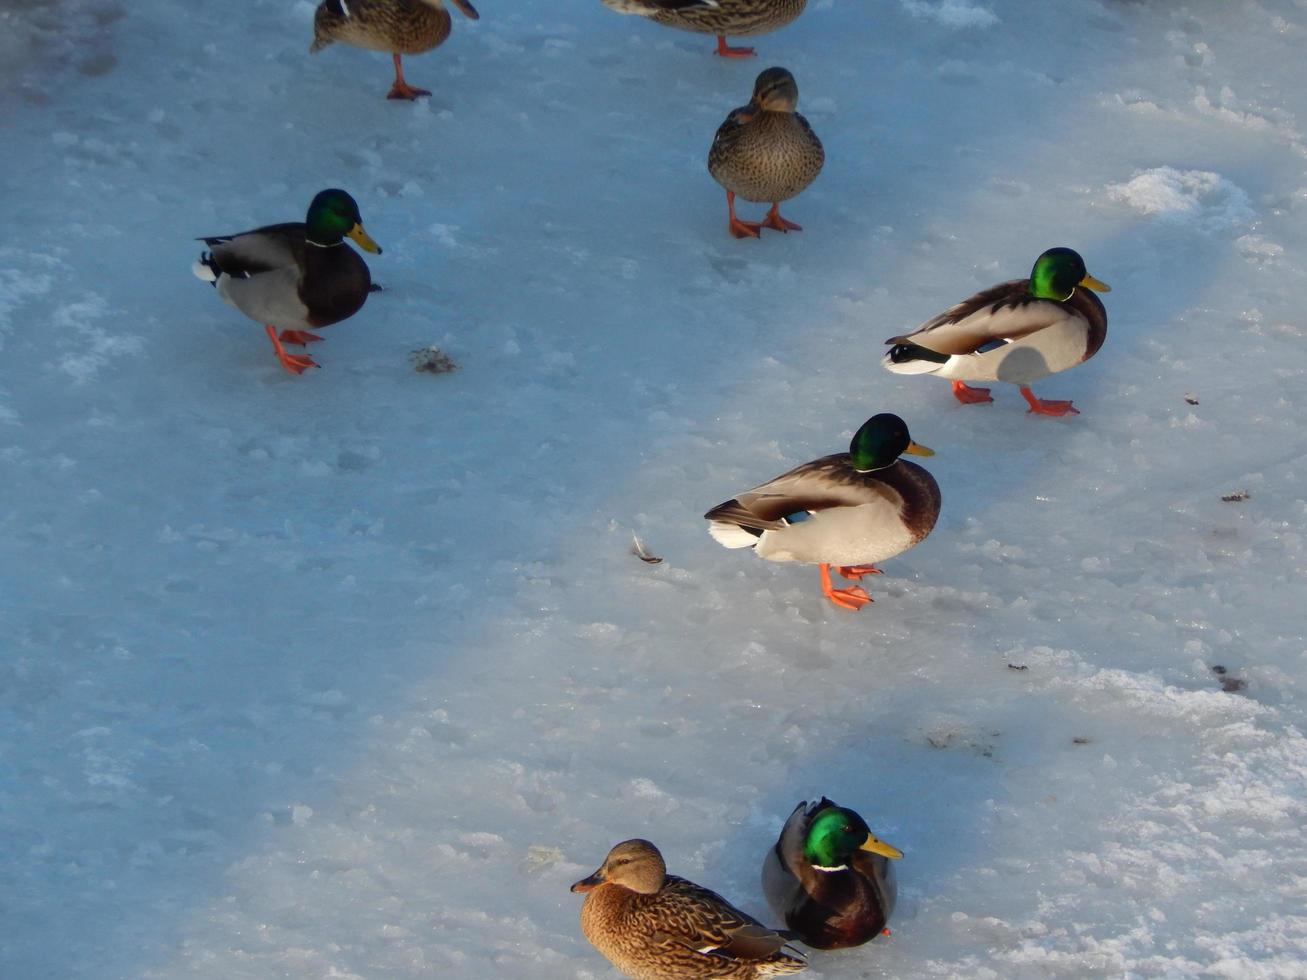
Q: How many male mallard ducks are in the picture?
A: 4